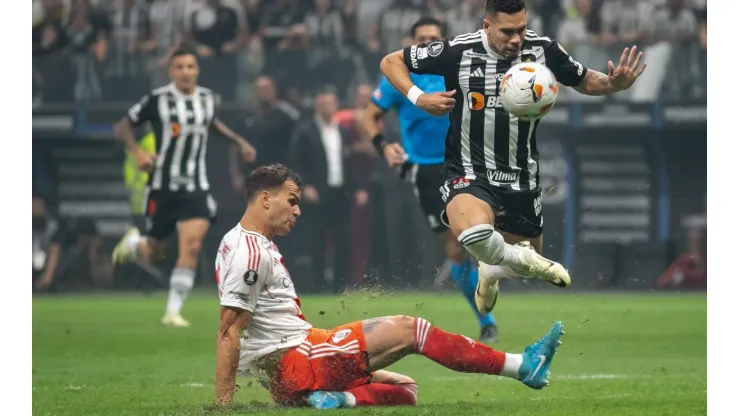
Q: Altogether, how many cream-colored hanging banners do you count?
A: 0